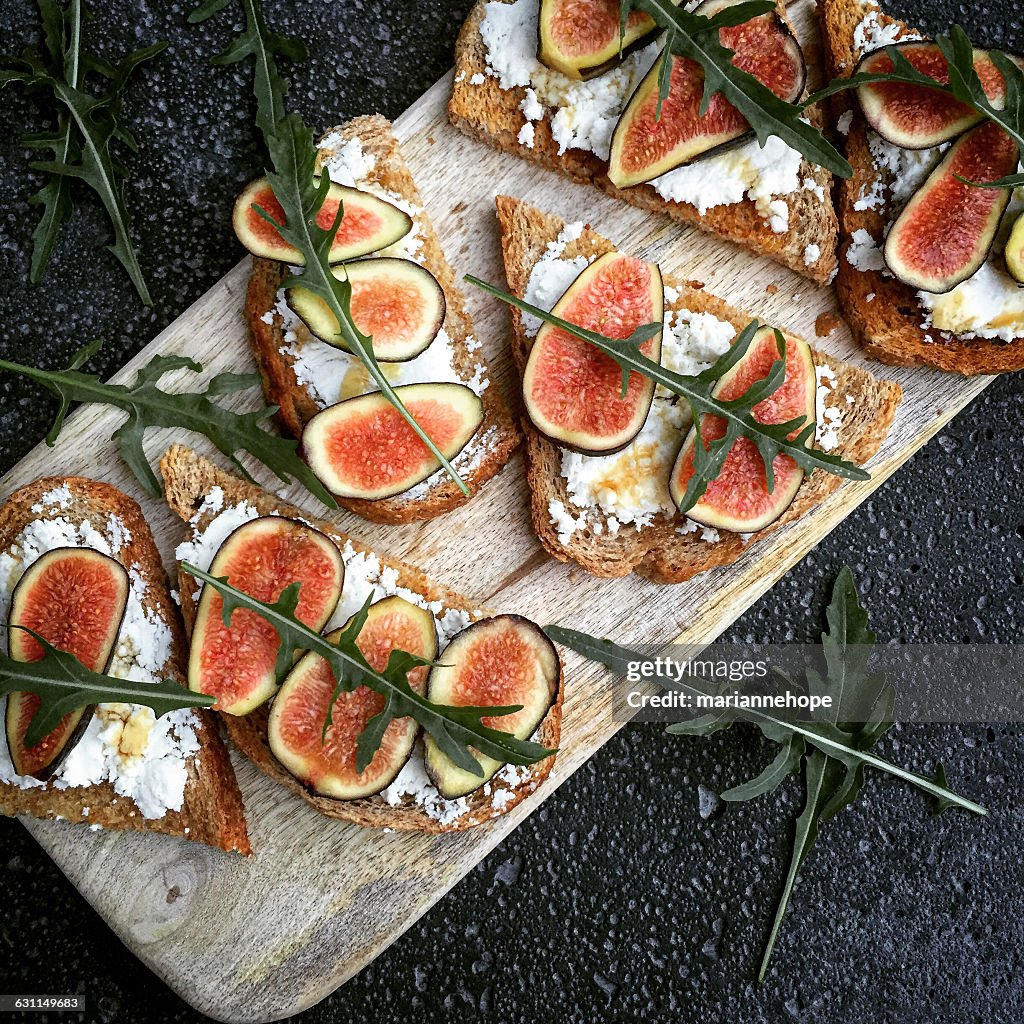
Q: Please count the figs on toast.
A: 14